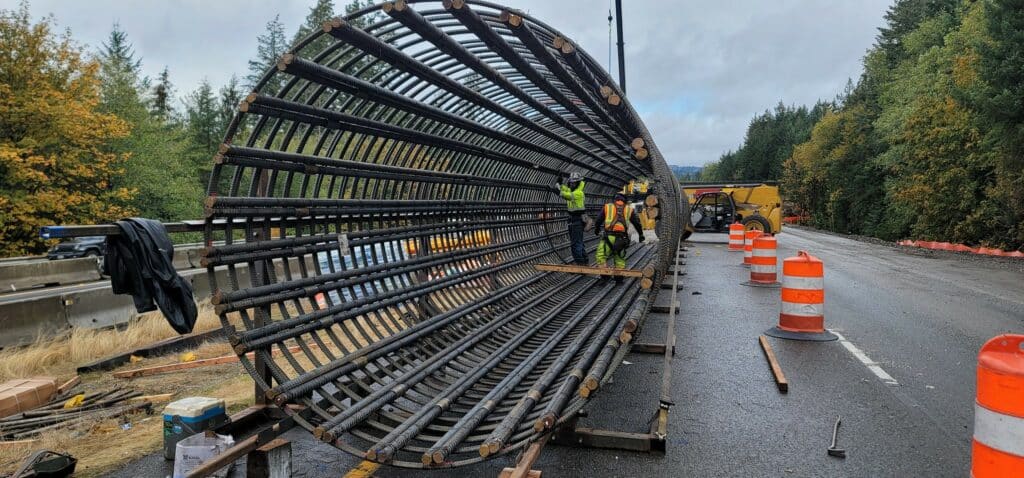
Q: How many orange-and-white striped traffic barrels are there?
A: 5